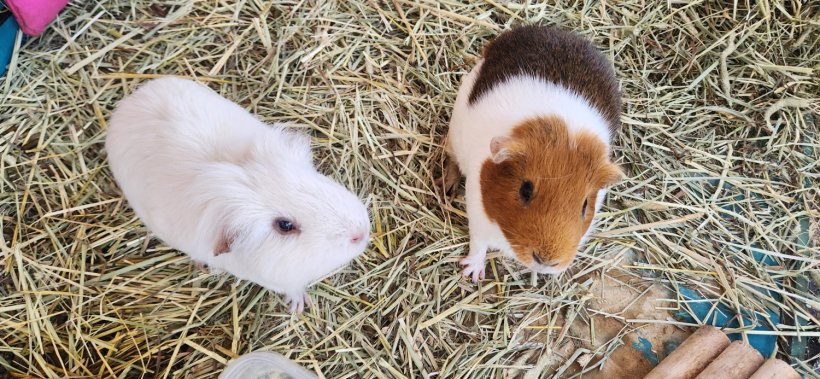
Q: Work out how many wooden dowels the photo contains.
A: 3